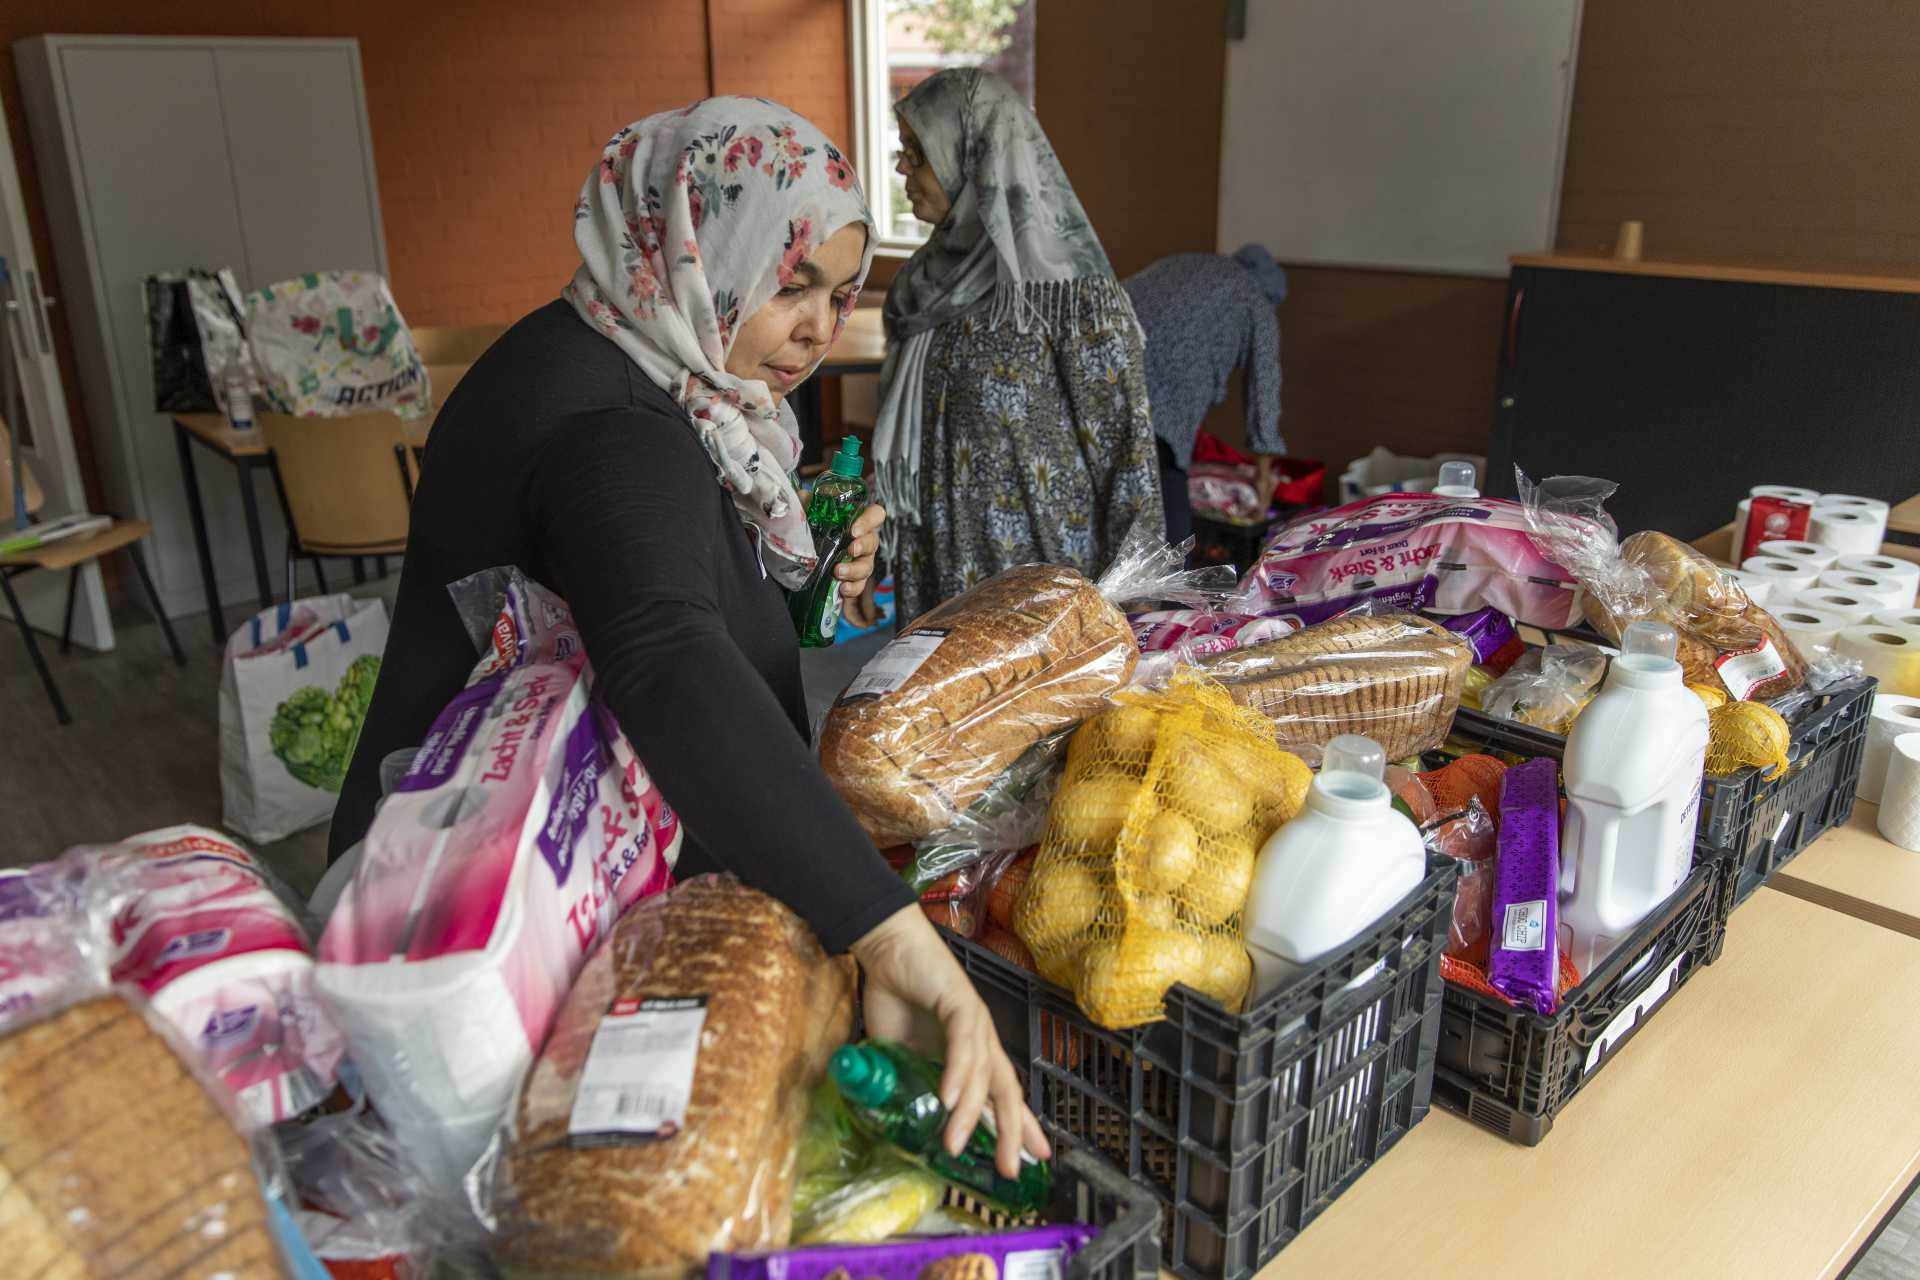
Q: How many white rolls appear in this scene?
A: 15